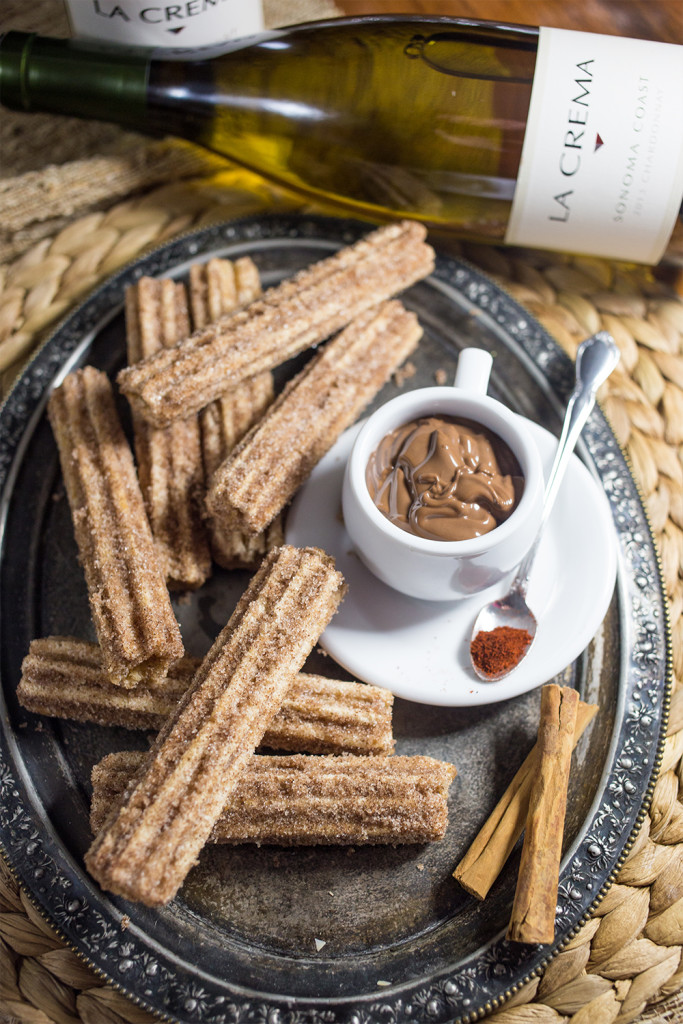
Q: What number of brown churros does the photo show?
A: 8